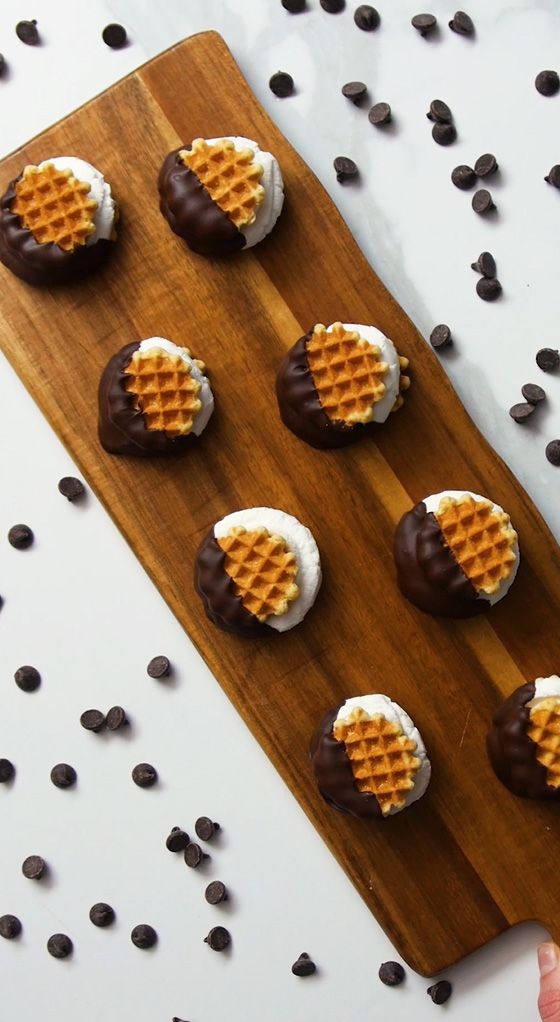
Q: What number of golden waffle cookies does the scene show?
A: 8